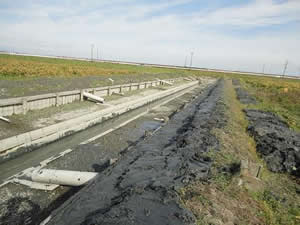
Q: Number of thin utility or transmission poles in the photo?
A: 6